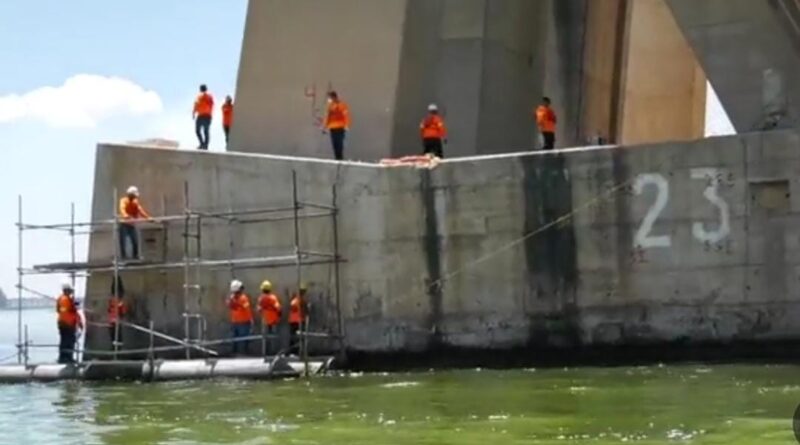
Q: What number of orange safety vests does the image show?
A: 11